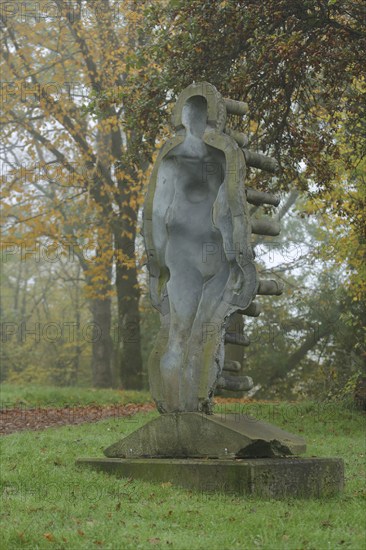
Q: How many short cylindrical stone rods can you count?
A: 10